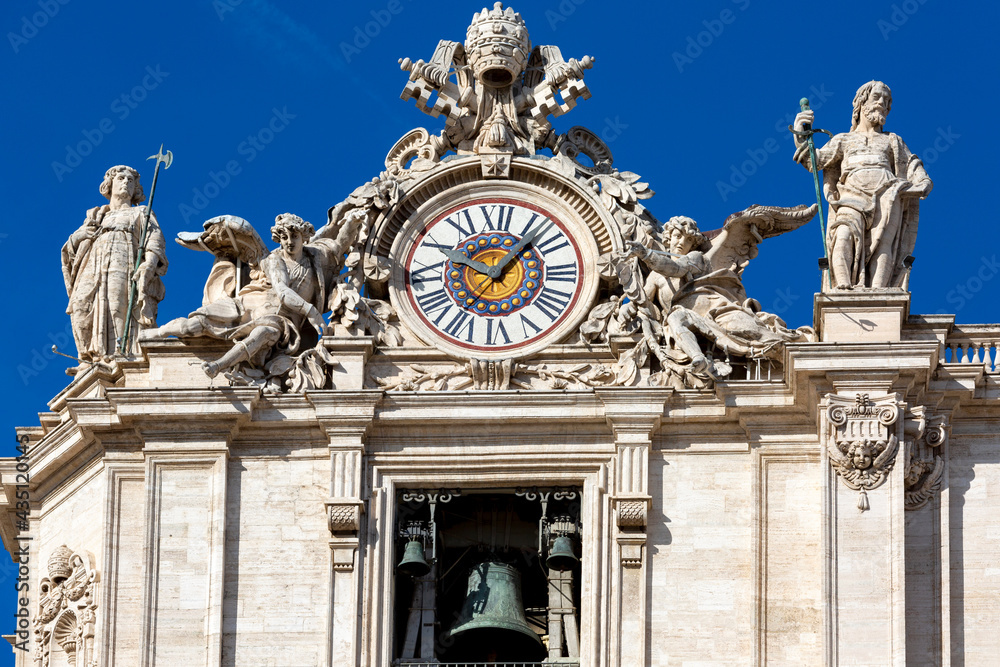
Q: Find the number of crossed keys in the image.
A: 2